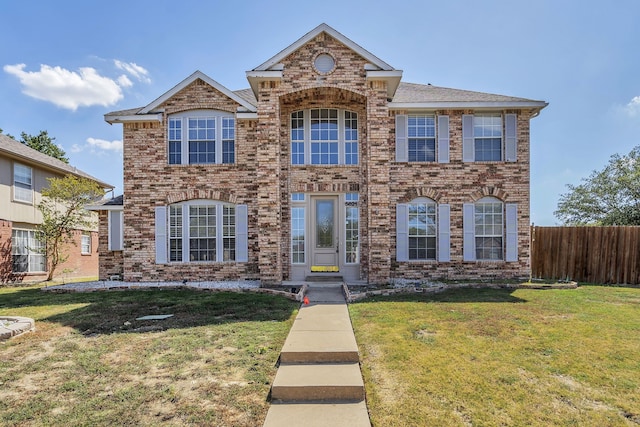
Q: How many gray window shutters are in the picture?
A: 10